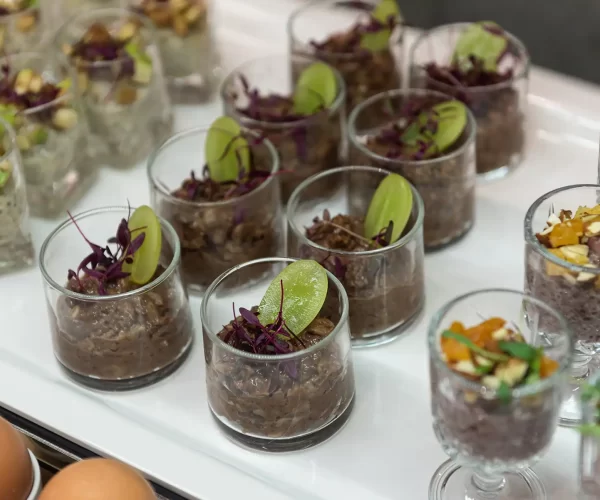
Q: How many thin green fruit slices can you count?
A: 8